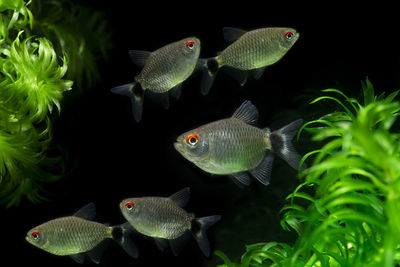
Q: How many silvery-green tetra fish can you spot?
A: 5